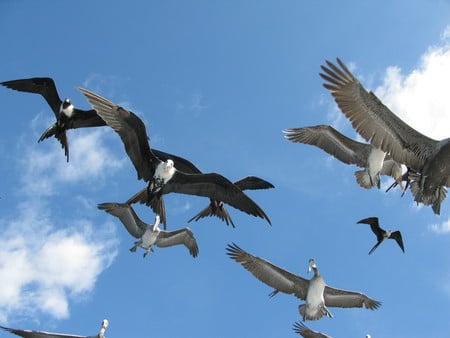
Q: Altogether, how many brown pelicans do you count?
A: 6